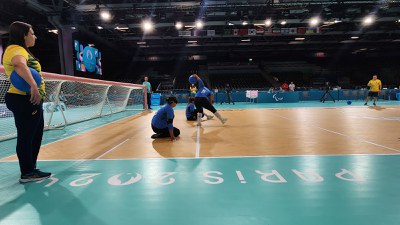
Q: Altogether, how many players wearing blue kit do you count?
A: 3